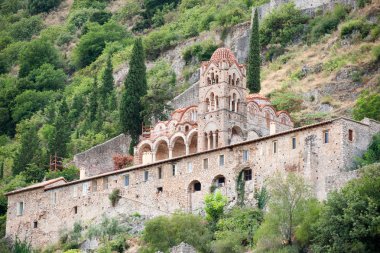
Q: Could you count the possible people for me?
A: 0